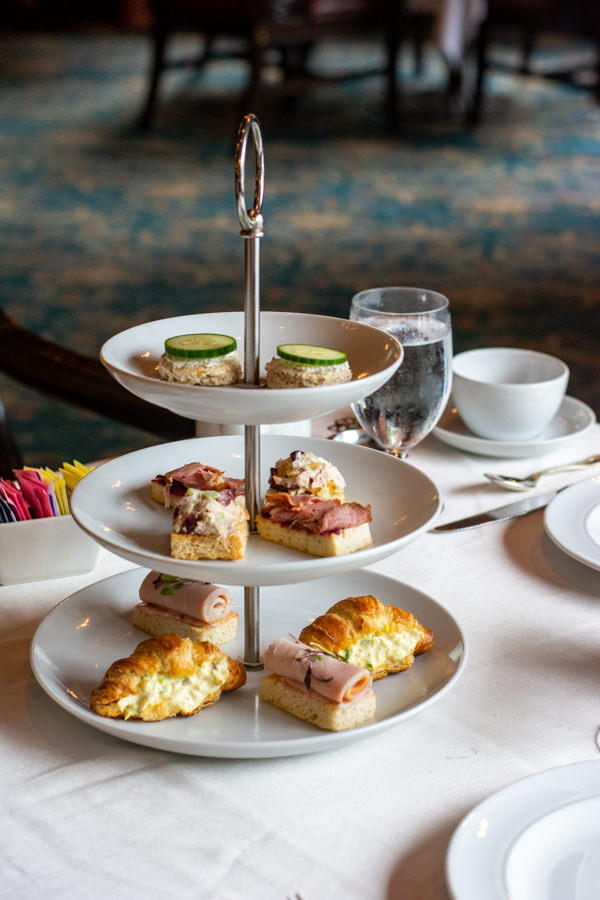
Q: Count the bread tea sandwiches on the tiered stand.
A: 8